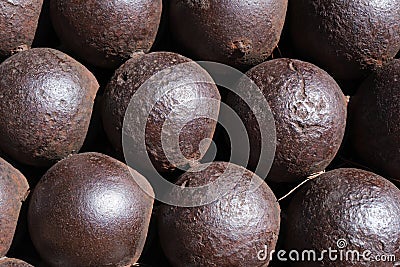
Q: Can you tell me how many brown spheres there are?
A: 13